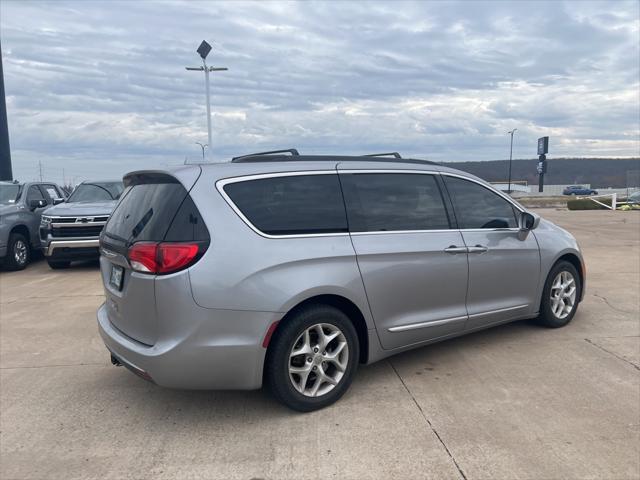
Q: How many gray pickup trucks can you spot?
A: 2